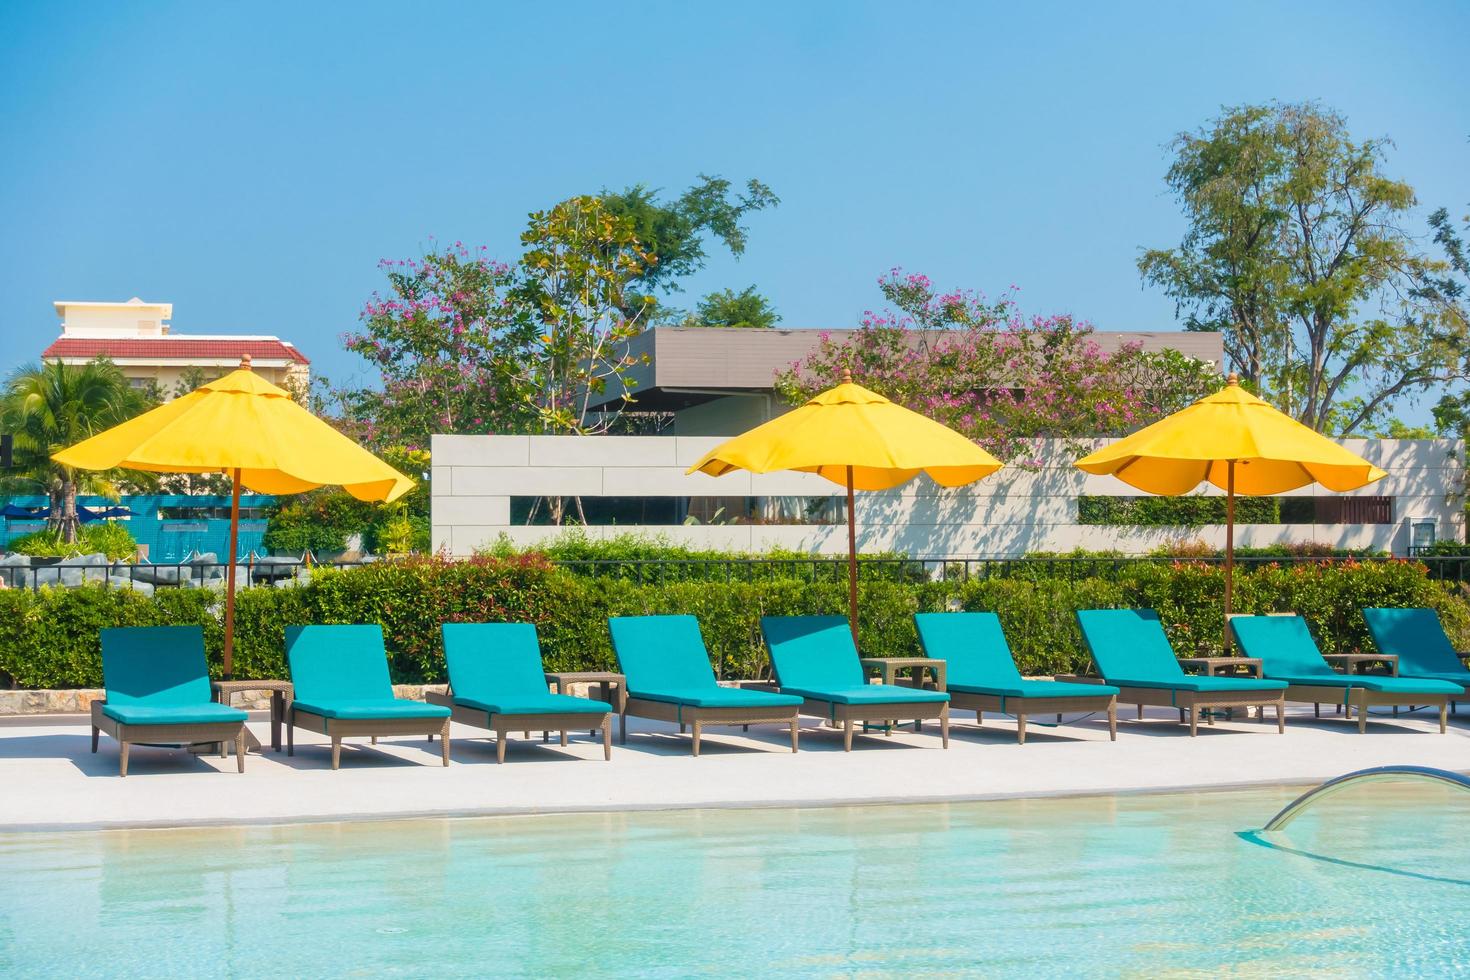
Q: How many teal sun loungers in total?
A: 9